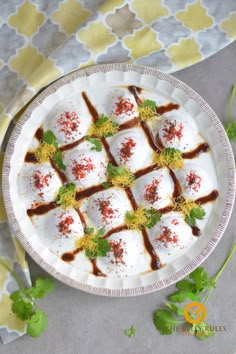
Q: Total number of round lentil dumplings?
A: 12